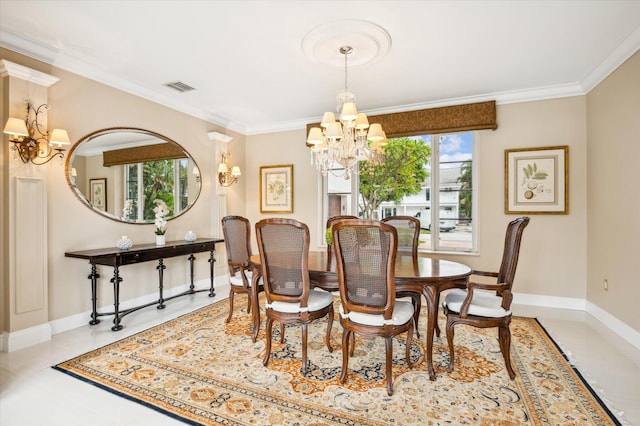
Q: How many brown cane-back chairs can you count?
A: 6